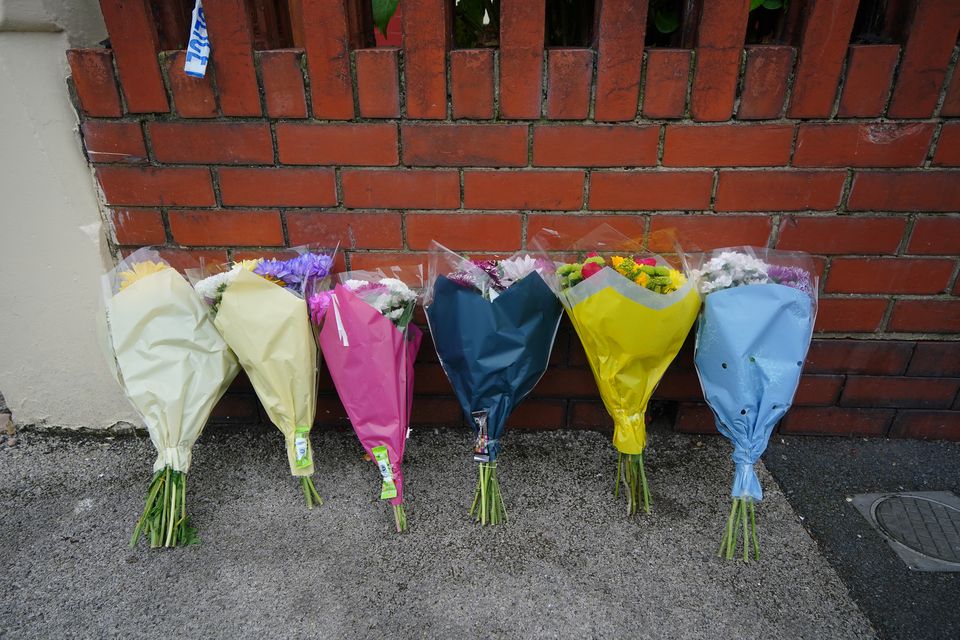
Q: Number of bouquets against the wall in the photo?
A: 6